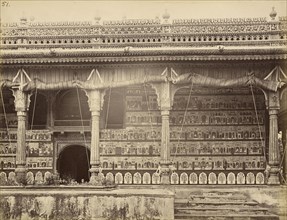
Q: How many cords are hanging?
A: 7